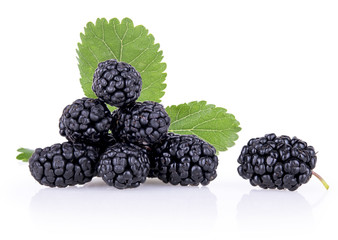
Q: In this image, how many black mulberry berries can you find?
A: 7